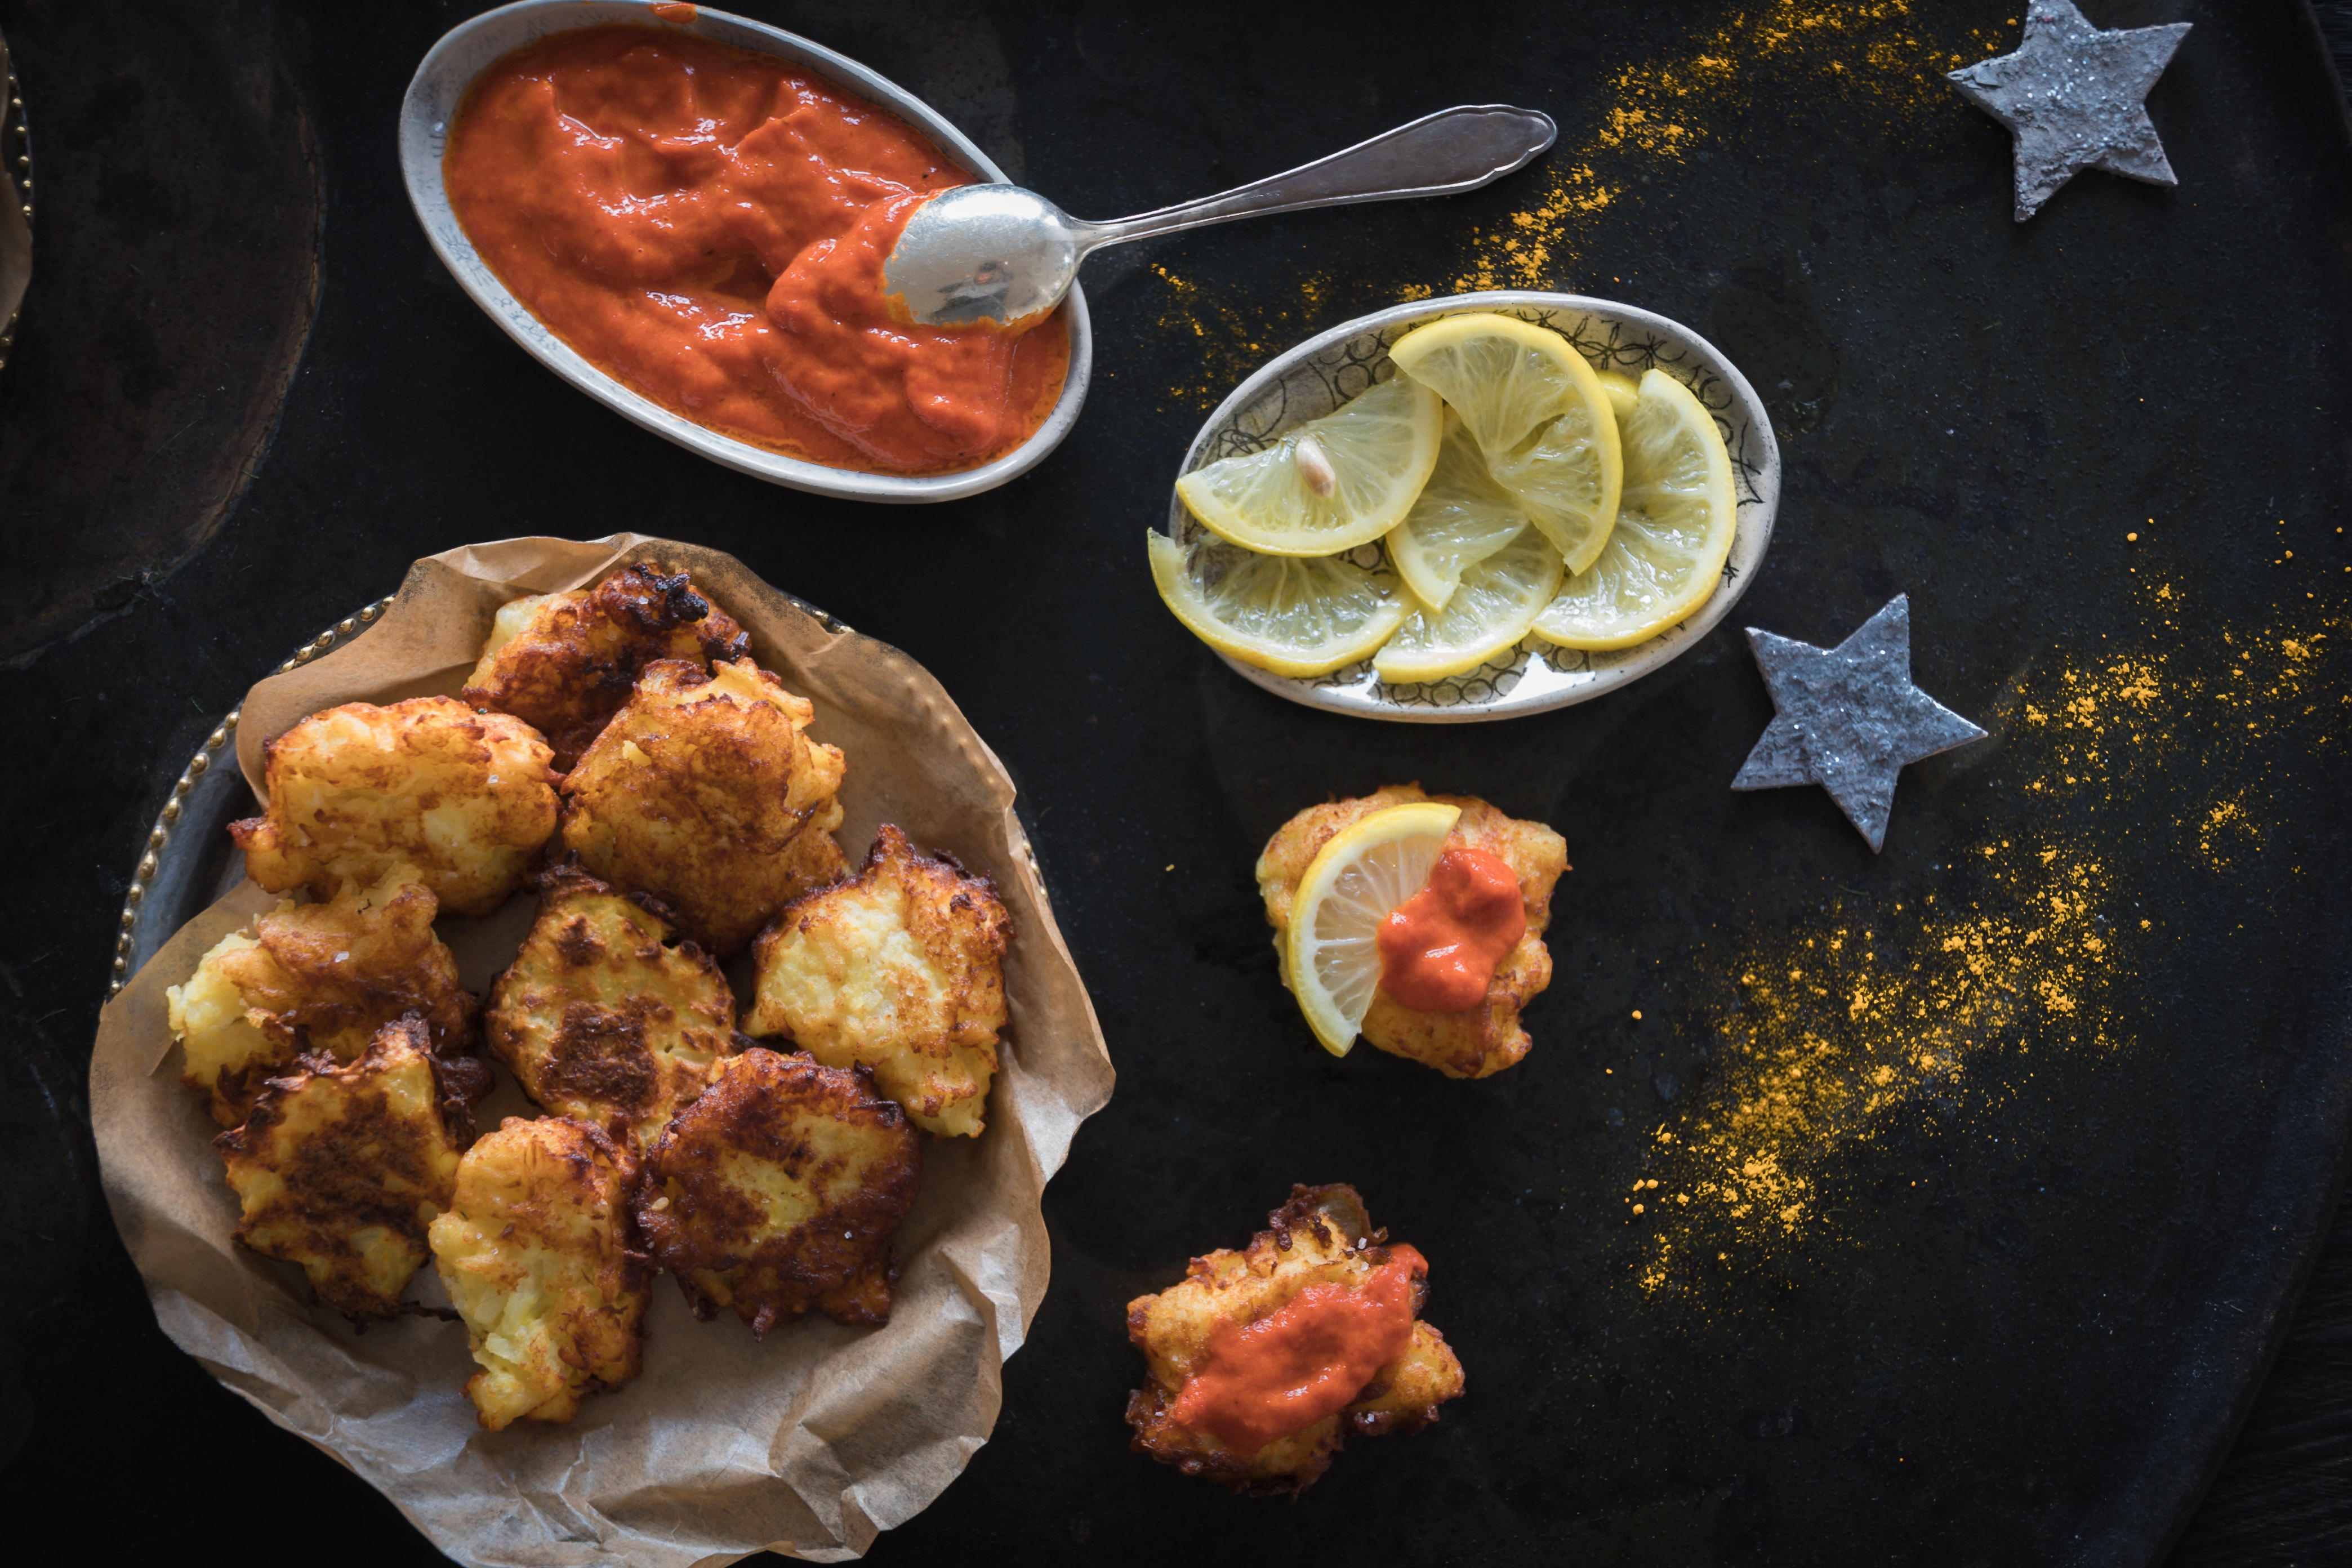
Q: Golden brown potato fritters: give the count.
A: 11